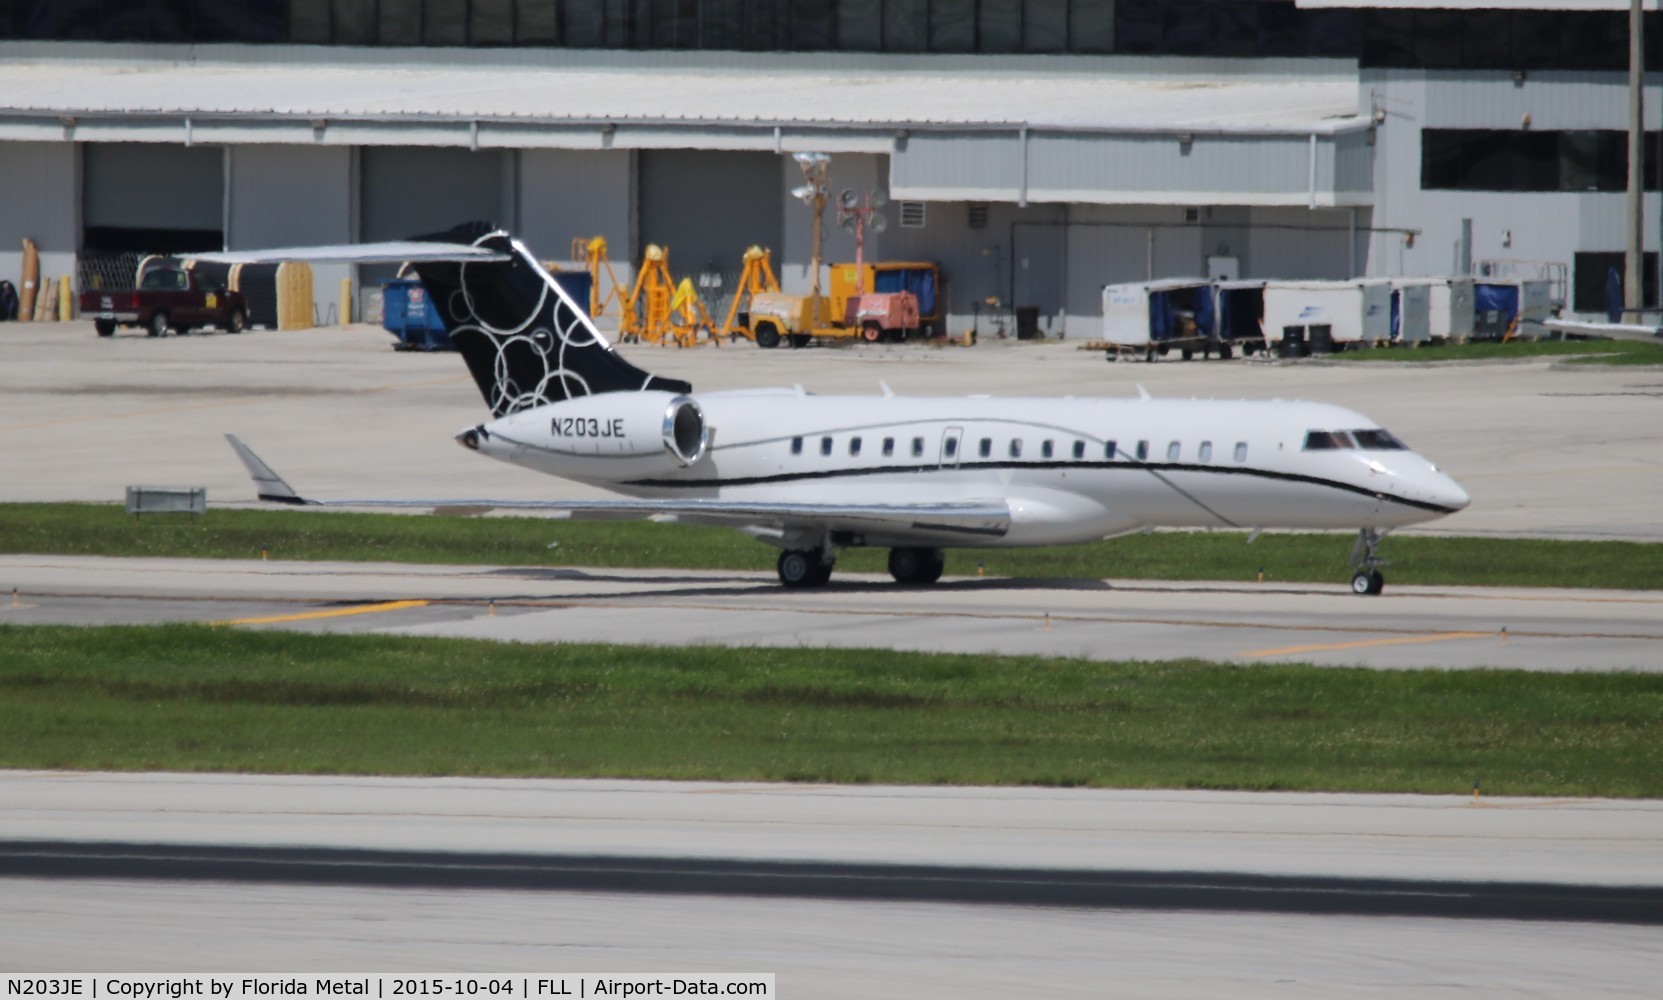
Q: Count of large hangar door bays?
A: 3